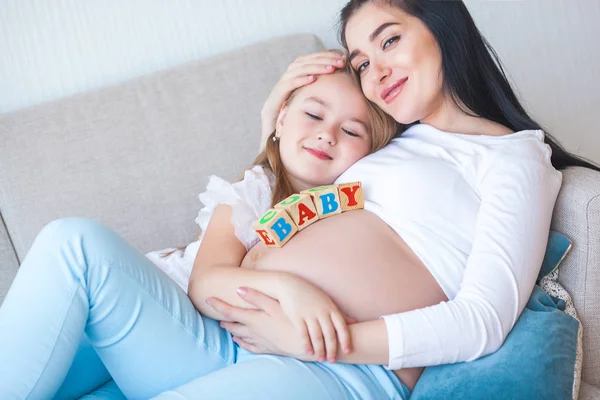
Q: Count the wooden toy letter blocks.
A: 4